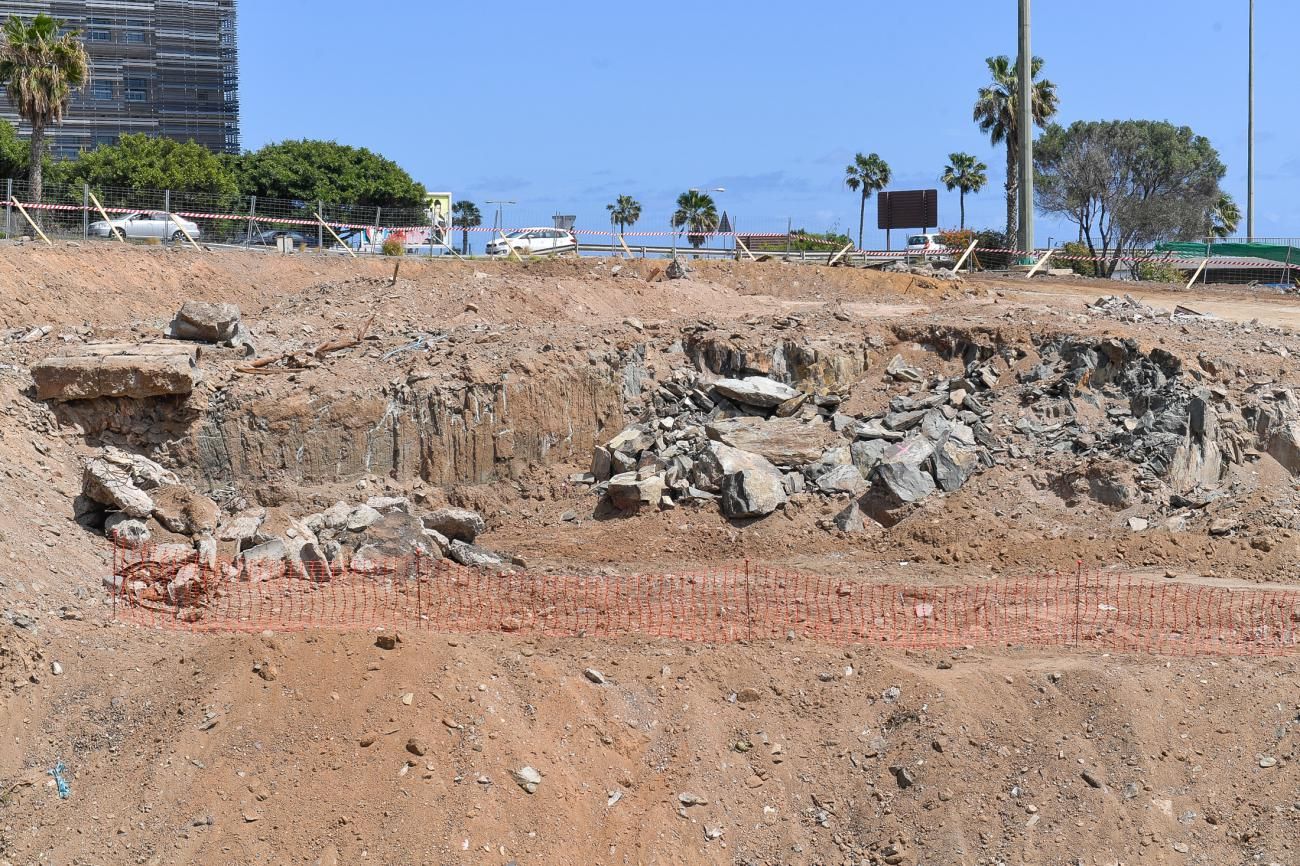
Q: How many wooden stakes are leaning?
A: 12